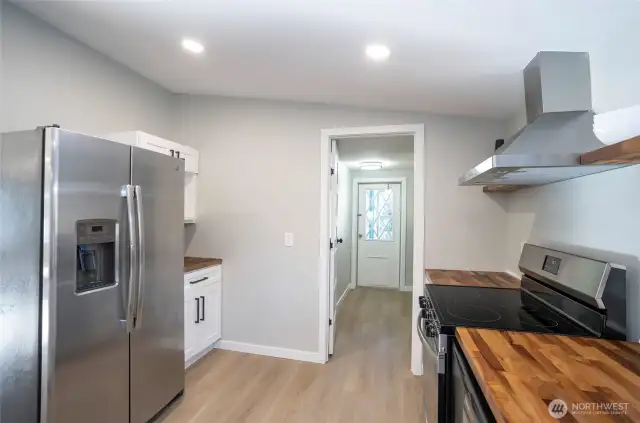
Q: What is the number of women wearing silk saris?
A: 0